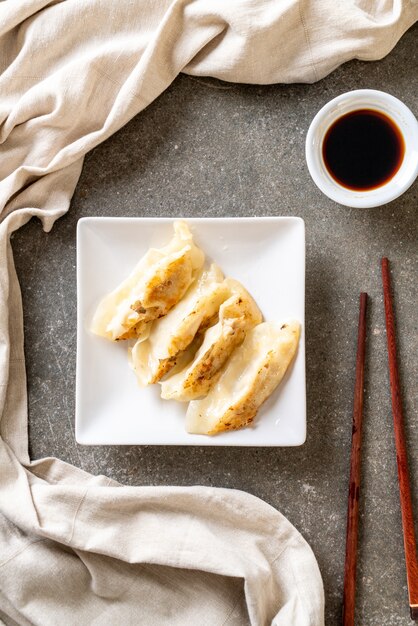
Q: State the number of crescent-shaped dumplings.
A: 4